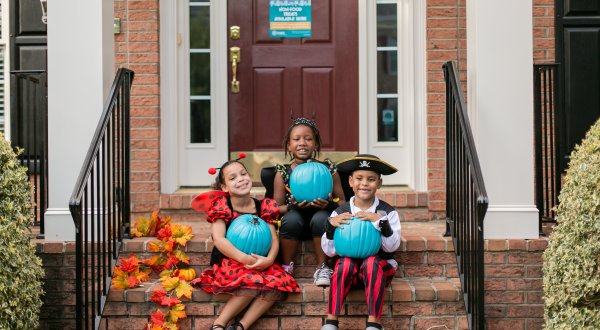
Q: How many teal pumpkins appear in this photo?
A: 3